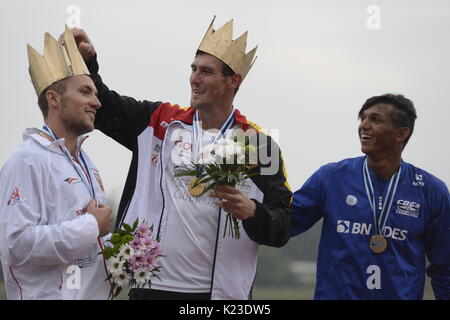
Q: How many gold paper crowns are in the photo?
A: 2